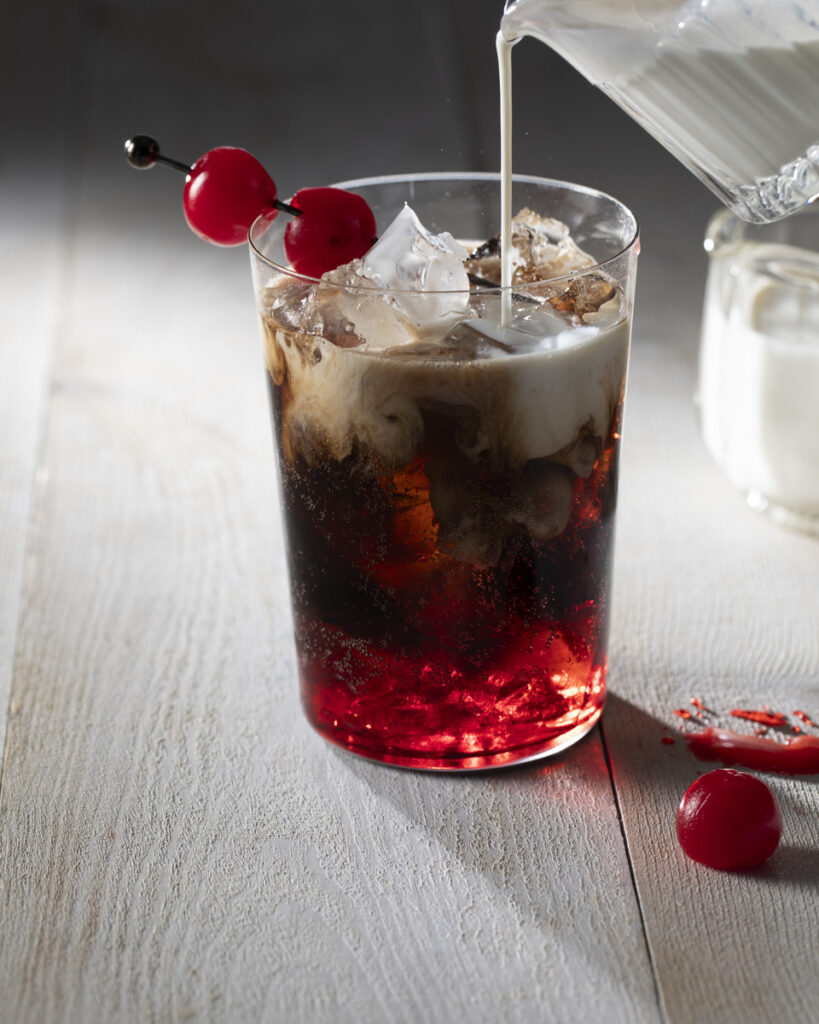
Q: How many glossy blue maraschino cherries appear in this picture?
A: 0